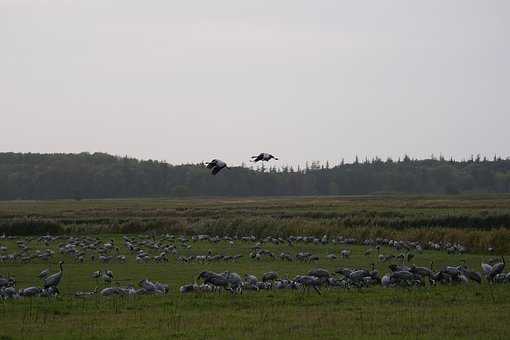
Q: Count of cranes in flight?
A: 2